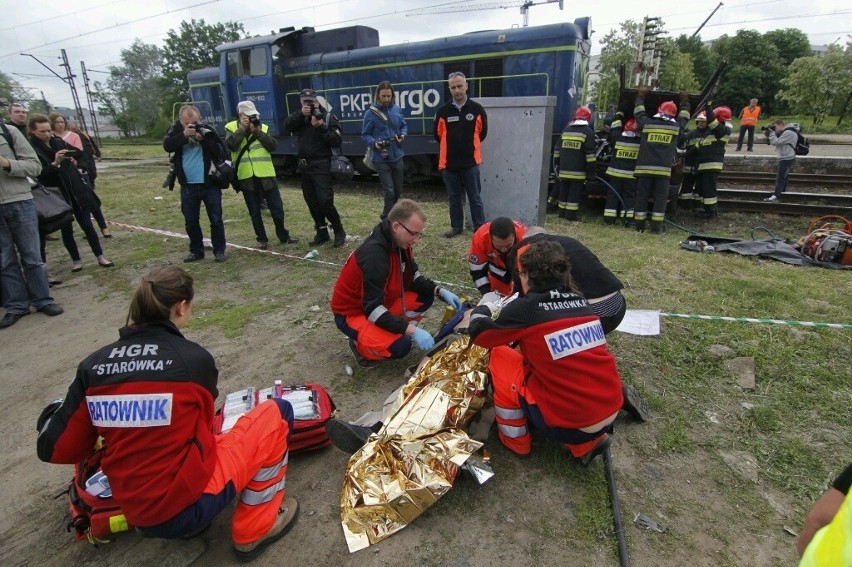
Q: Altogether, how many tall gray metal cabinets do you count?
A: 1